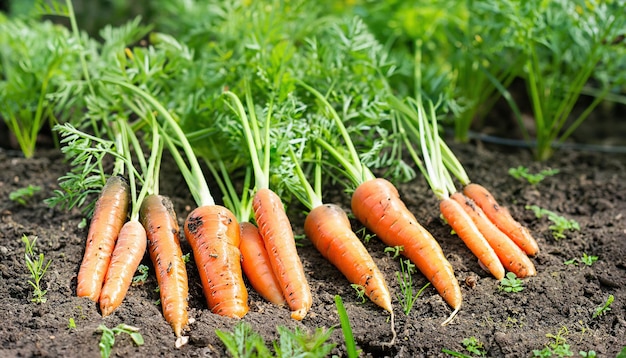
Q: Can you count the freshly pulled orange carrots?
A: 11